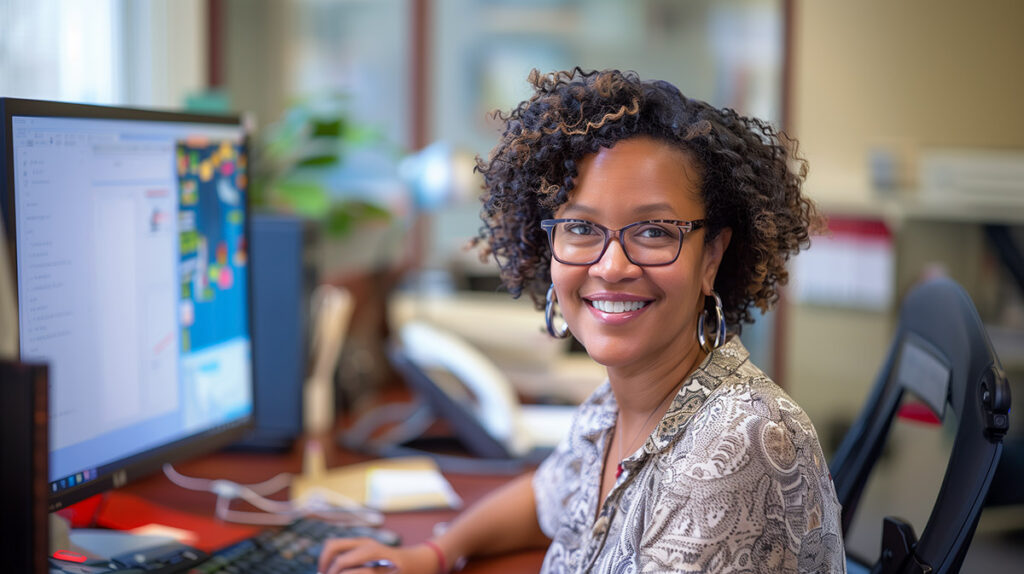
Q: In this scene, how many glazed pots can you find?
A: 0